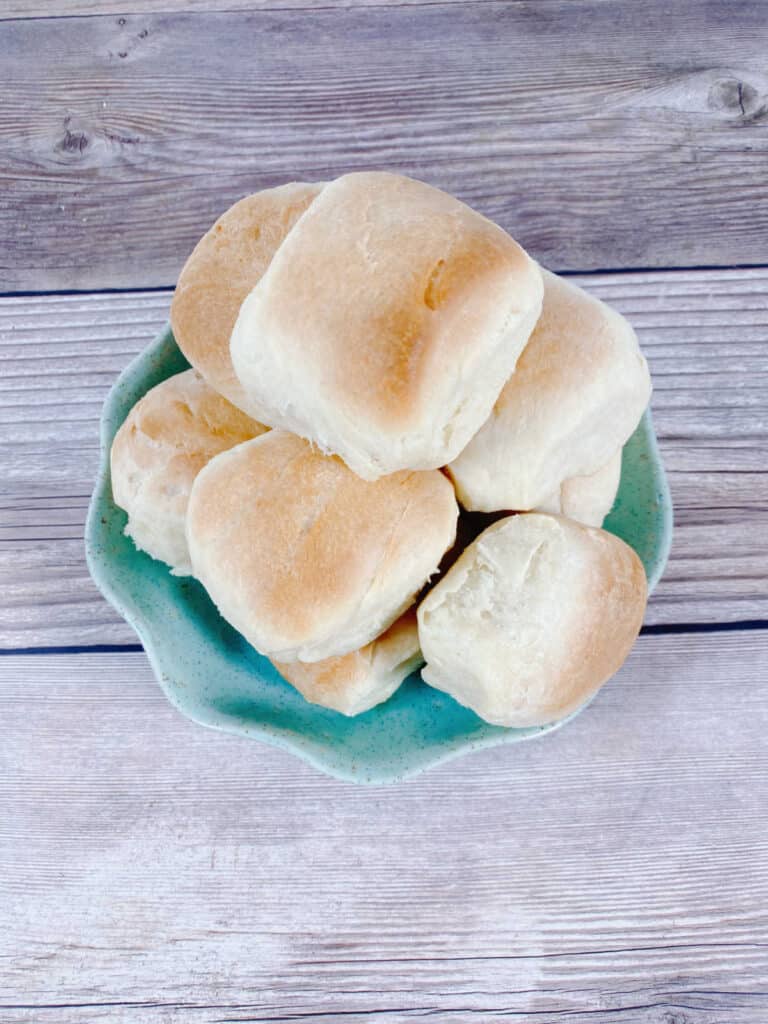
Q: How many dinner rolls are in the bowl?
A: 8